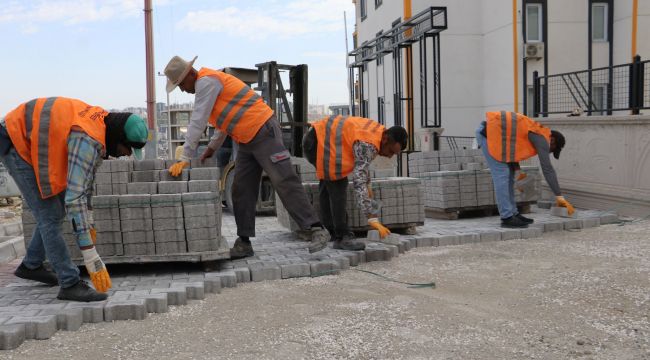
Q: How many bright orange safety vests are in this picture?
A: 4